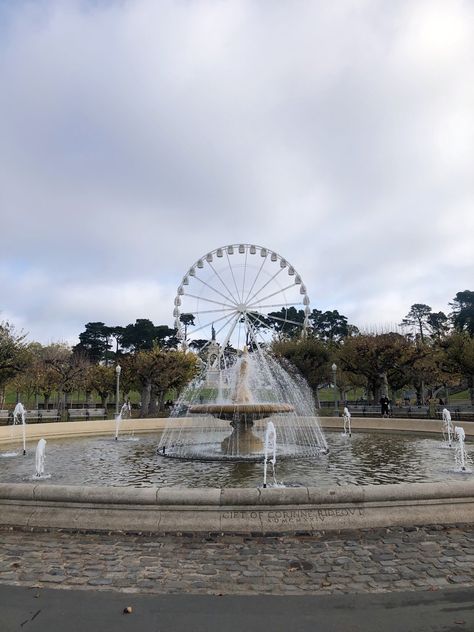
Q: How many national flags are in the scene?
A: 0